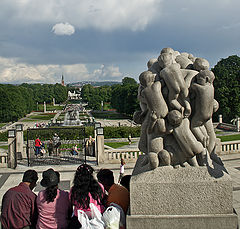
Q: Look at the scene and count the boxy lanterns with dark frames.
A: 4